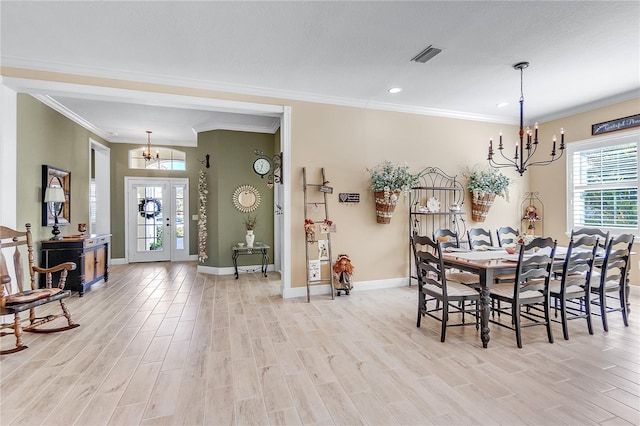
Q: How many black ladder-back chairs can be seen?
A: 8